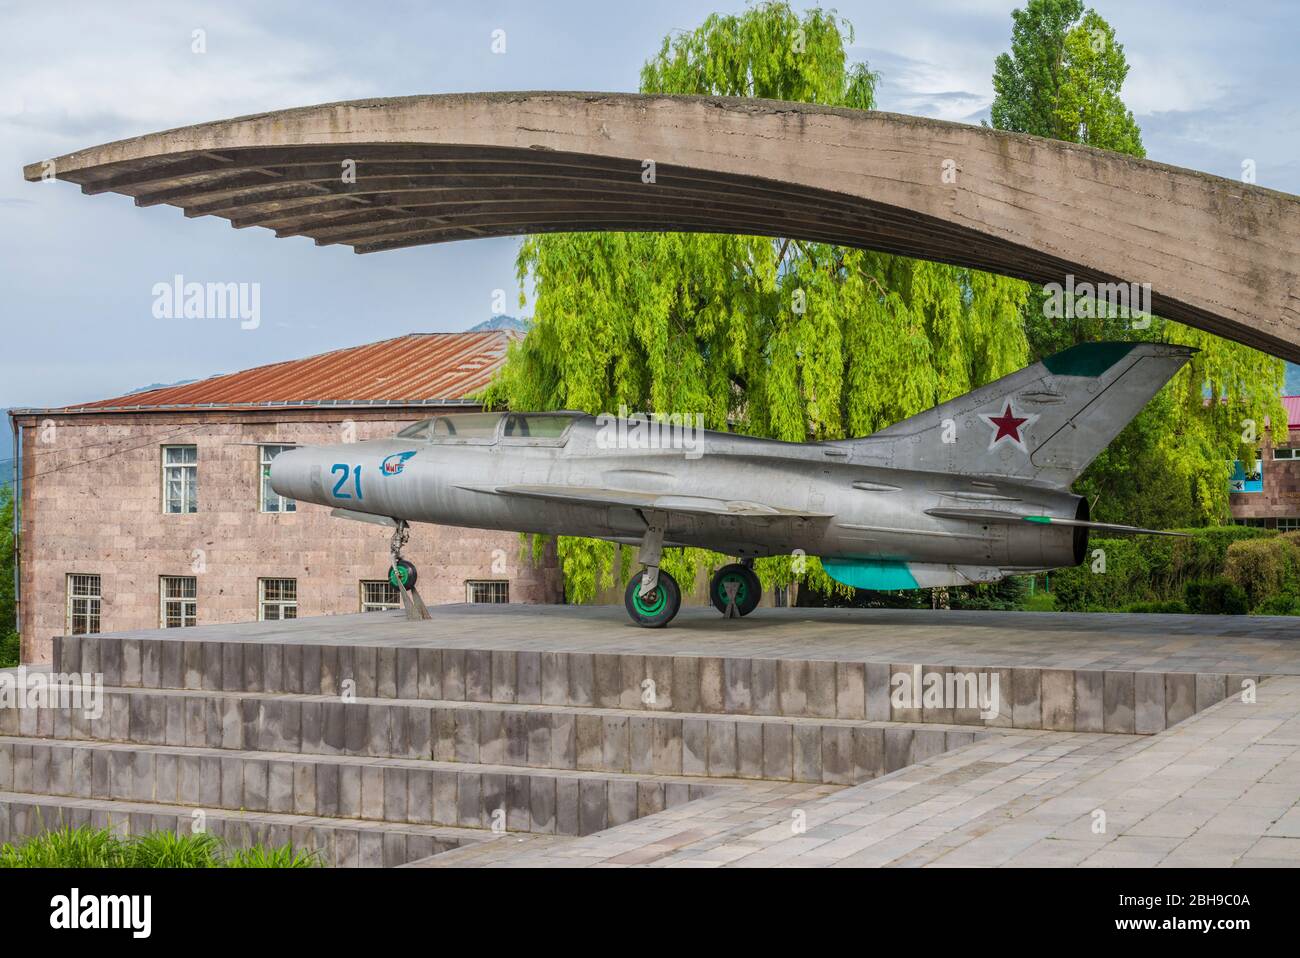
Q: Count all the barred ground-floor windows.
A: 5